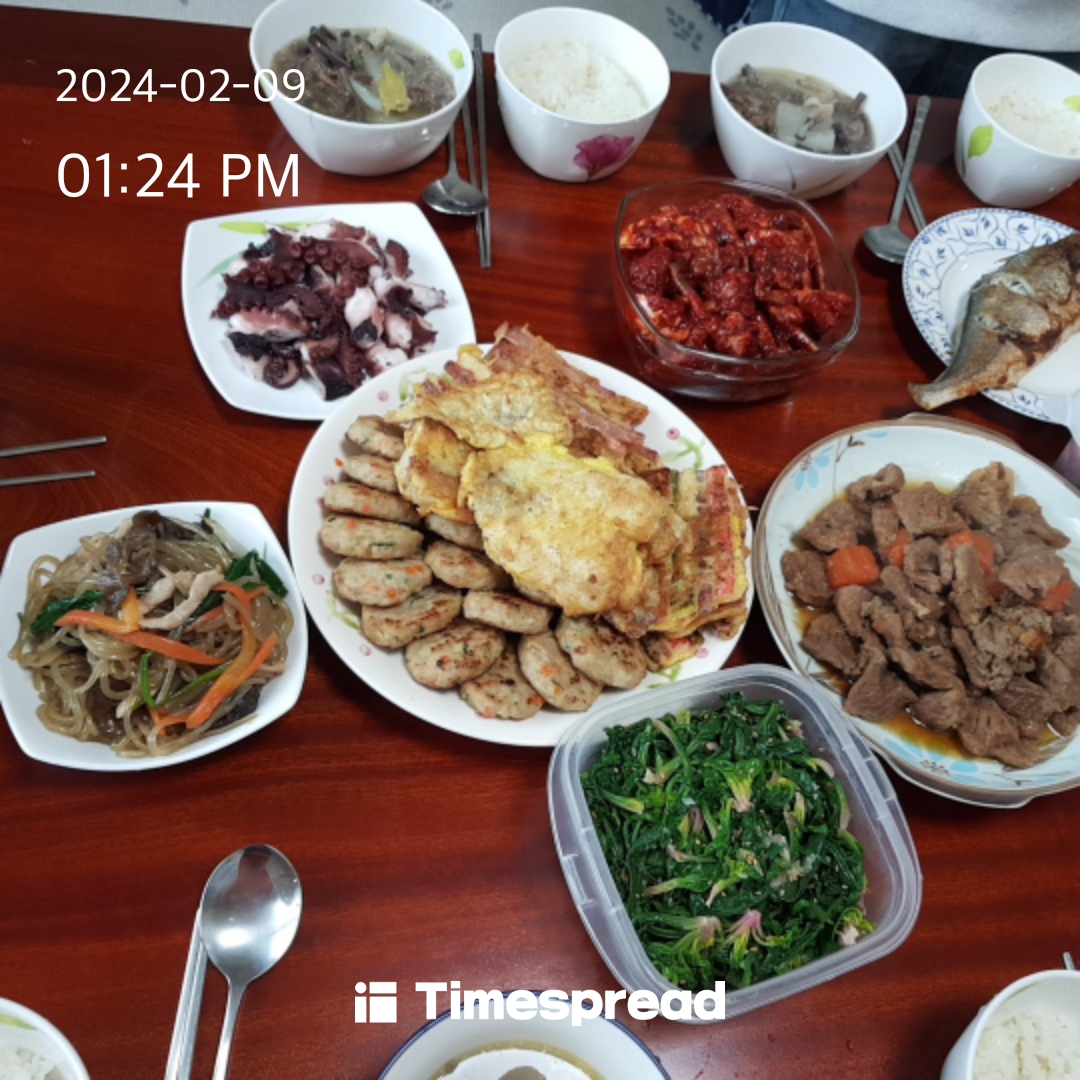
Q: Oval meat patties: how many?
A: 13